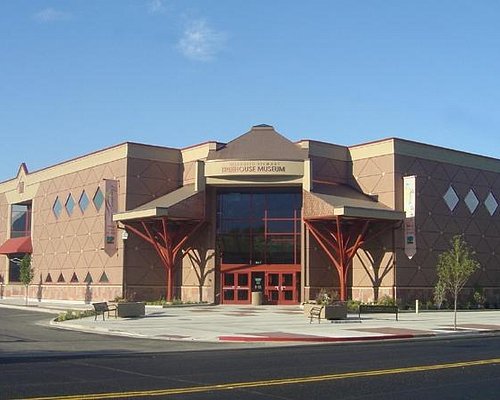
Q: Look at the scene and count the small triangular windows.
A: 5